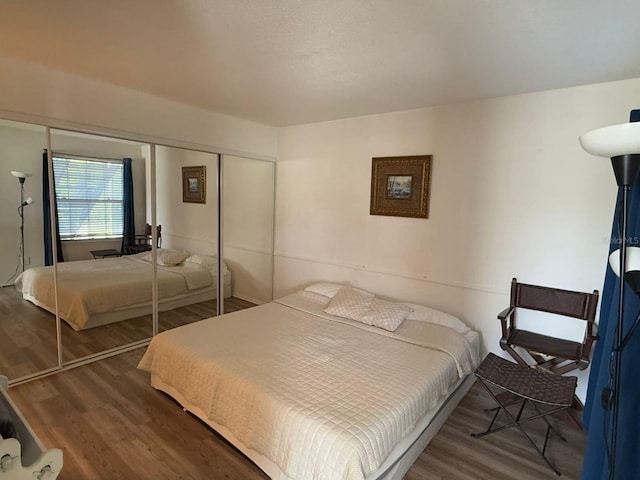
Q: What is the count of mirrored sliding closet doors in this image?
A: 4